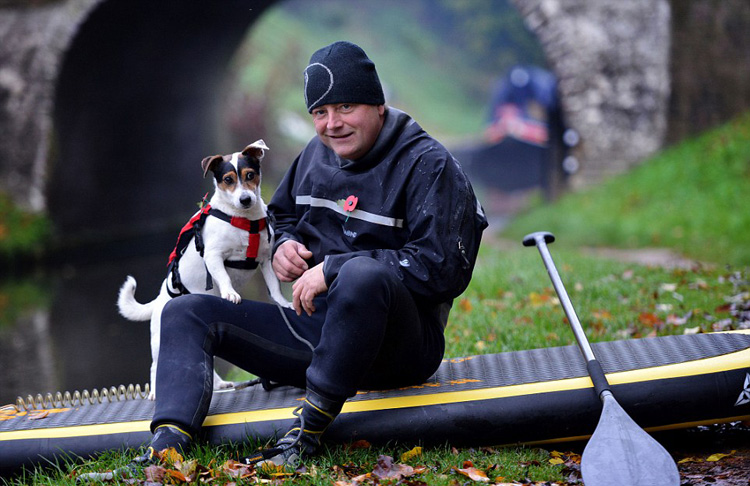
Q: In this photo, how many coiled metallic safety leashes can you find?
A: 1